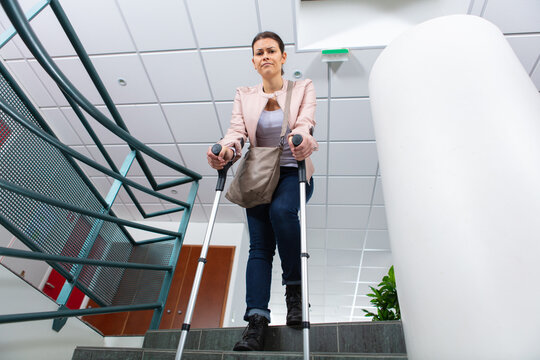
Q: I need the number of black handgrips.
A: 2